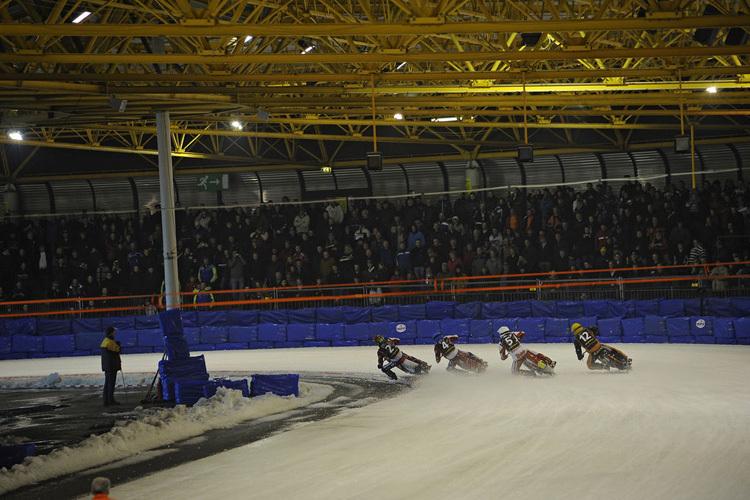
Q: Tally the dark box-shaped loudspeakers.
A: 3